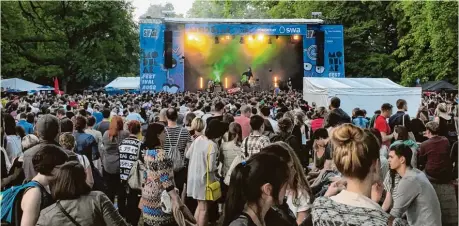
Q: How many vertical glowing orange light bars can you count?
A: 3